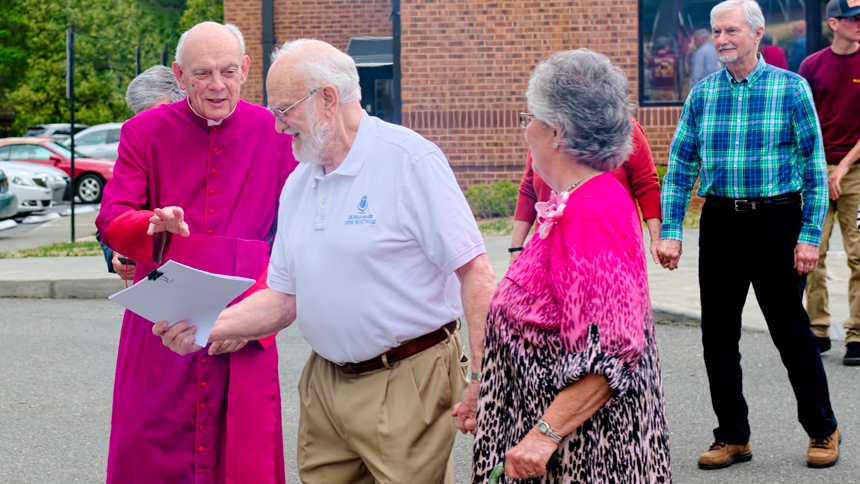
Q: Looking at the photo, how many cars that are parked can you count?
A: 6